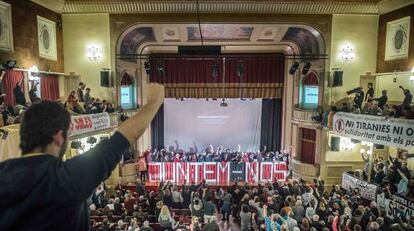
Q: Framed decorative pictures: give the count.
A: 3